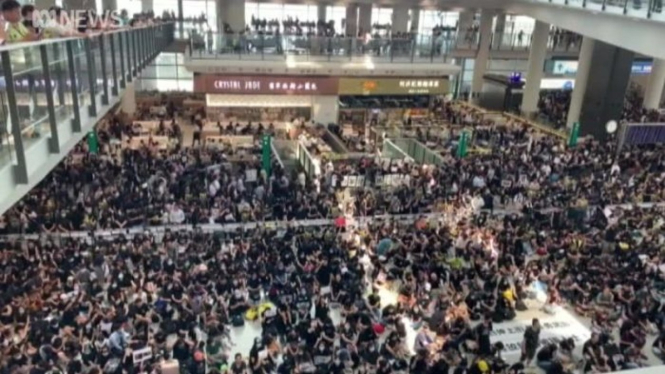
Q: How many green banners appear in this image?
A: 4